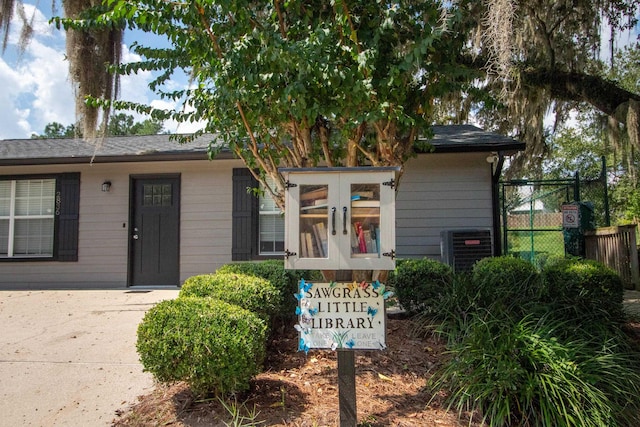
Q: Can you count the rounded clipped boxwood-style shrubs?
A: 6